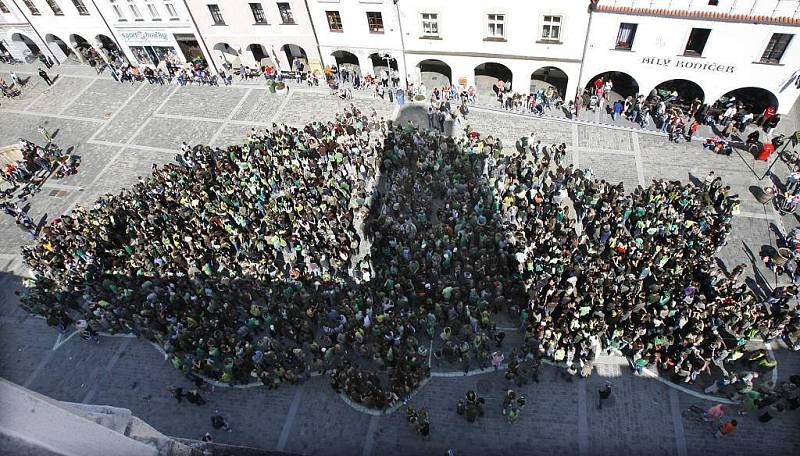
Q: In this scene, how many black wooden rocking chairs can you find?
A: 0